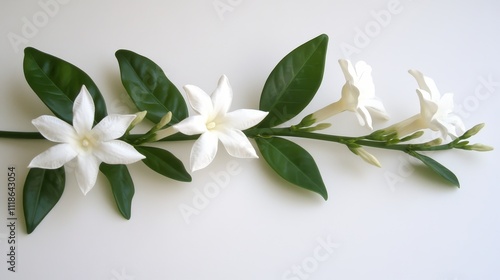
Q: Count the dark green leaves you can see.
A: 8